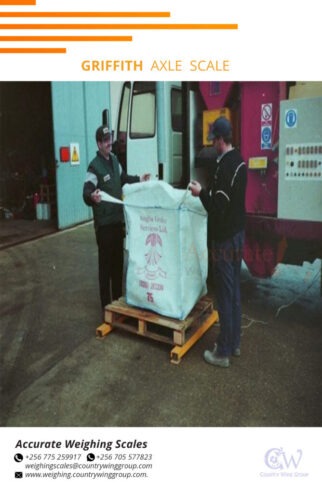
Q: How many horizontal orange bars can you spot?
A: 5